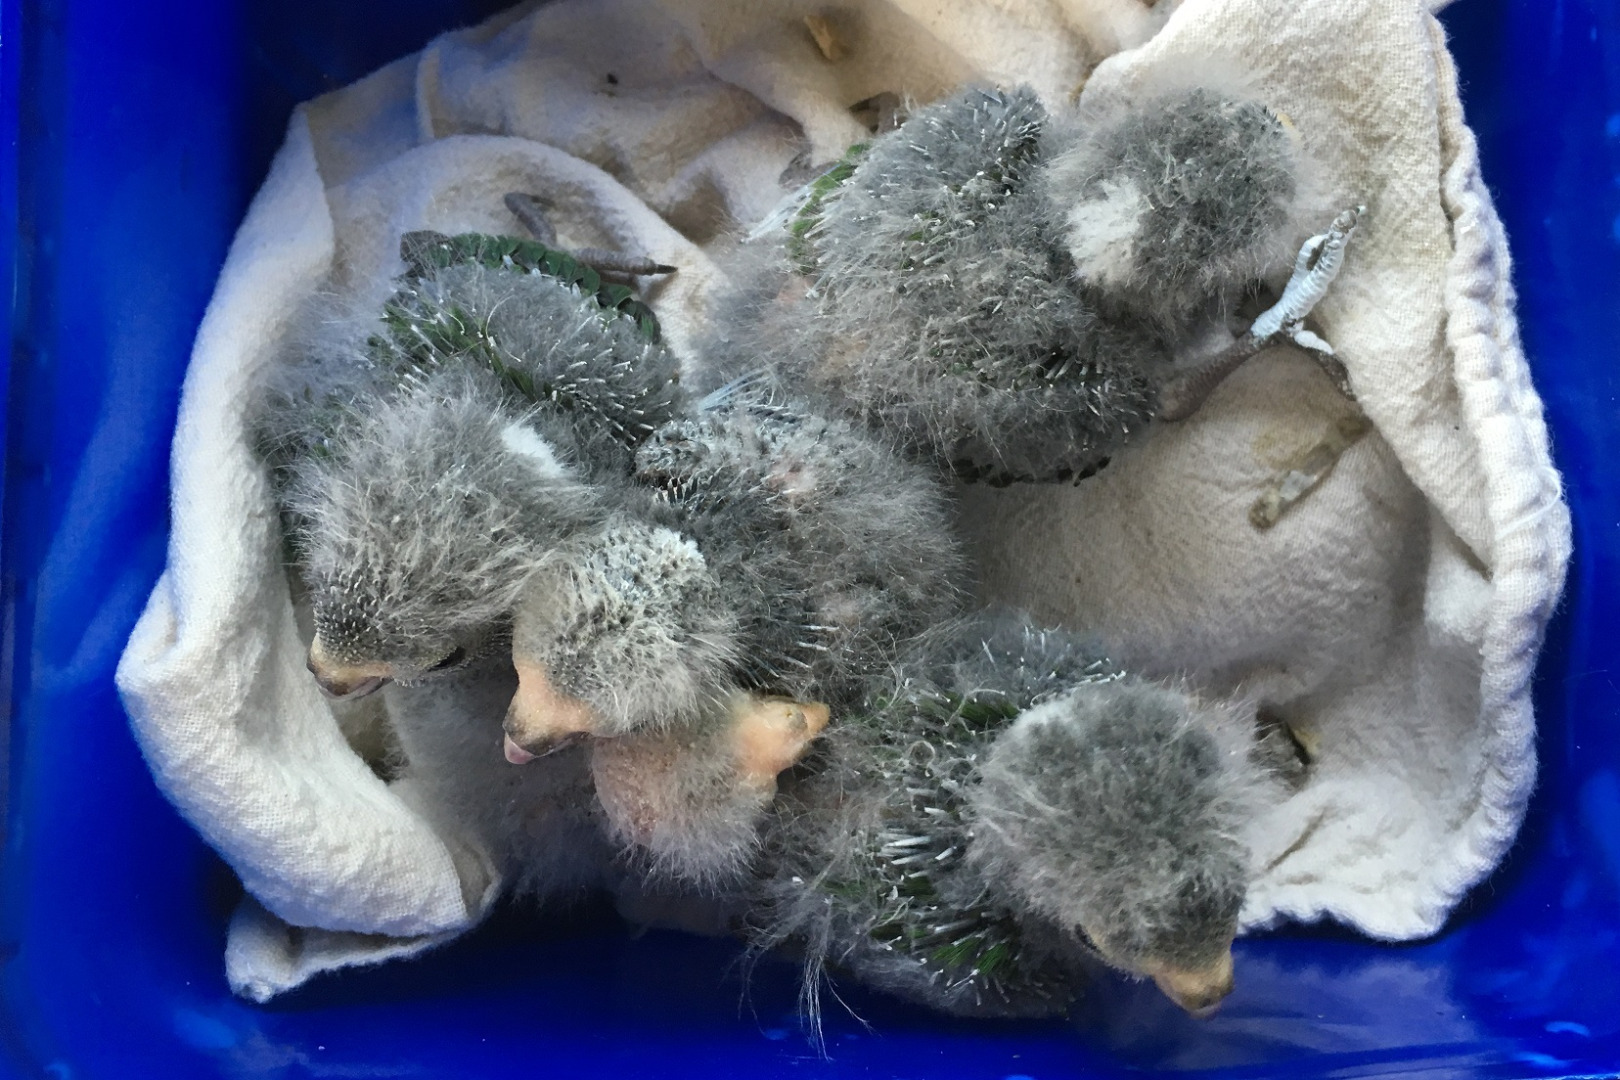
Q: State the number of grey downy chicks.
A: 5